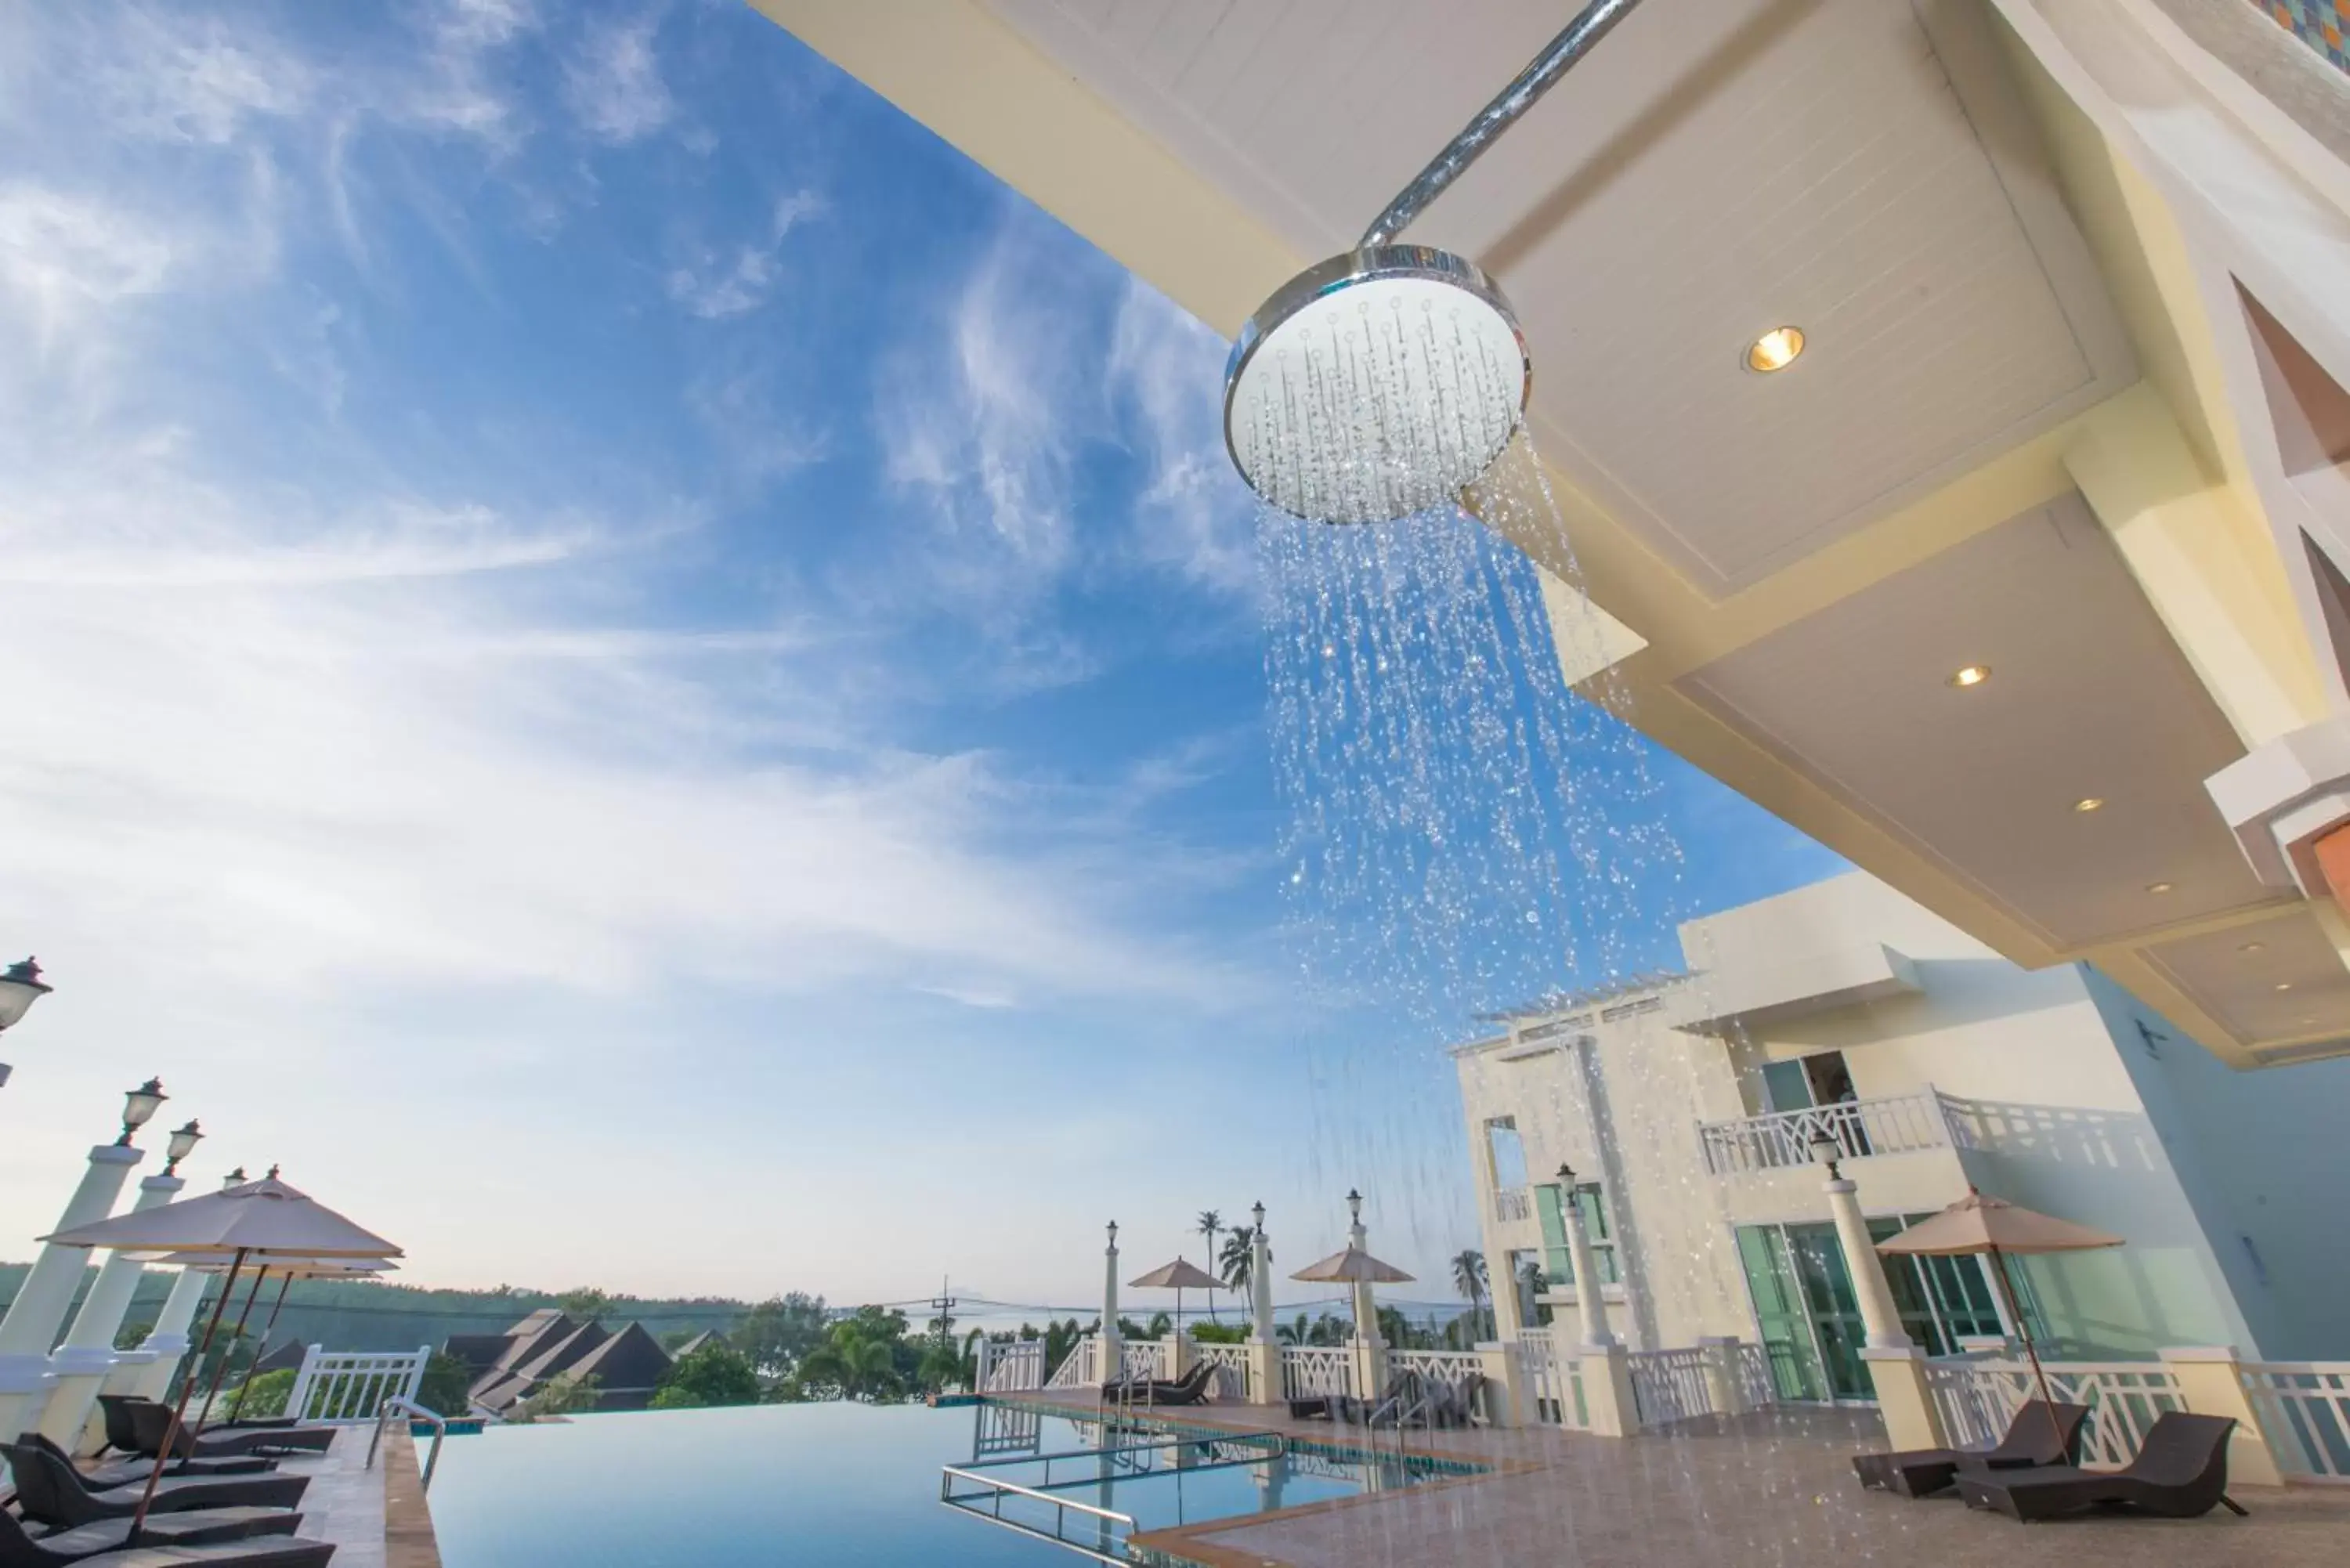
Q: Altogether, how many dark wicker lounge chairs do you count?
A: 12